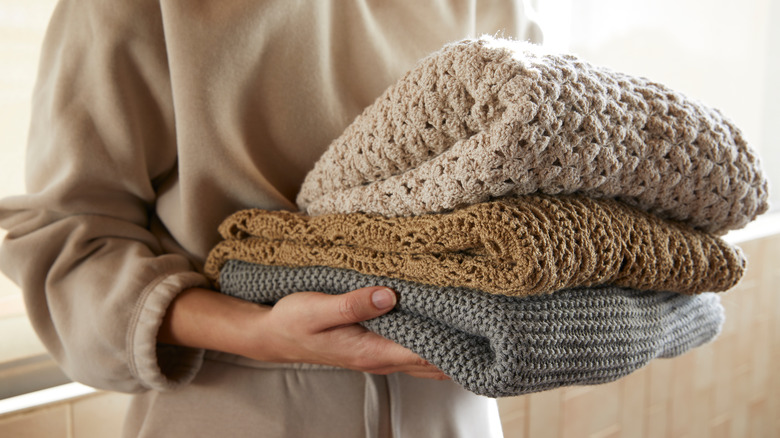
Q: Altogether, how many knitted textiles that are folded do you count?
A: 3